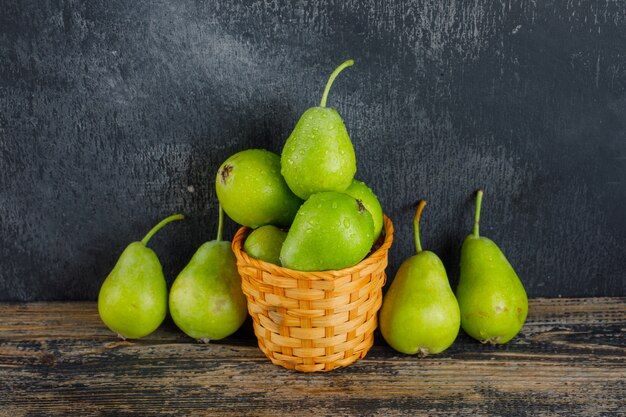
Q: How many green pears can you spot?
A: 9